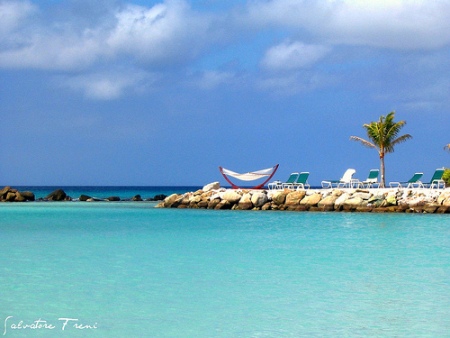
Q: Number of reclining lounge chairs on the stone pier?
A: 6